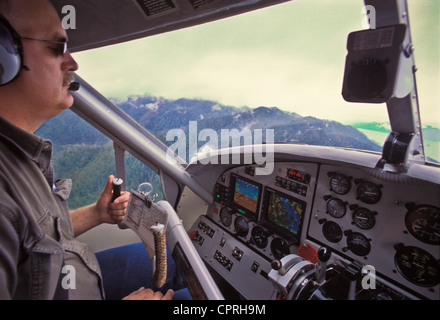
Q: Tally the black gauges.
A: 12